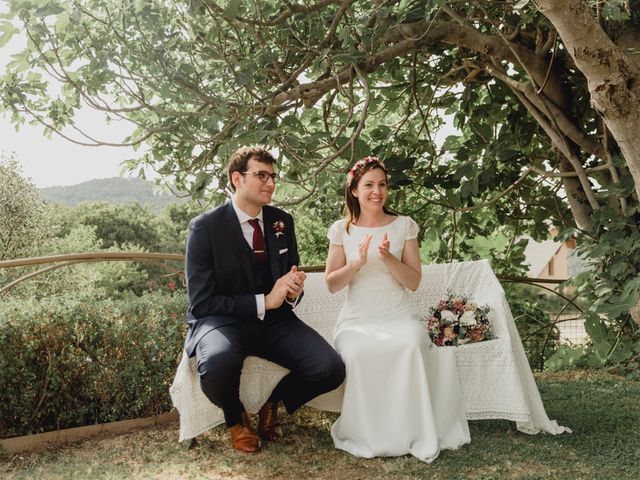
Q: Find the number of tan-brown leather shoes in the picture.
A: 2